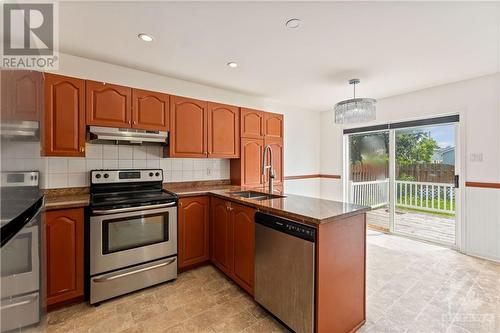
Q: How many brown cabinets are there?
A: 13